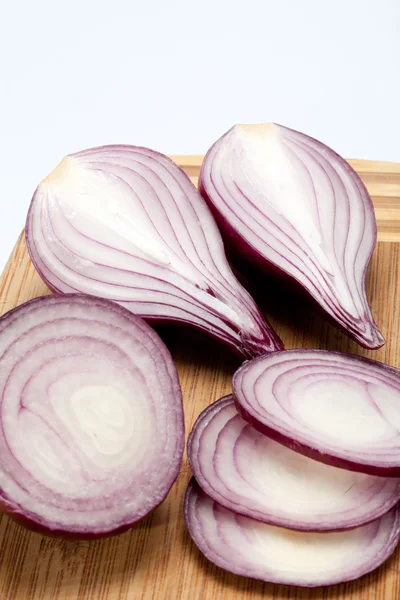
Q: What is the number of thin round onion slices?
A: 3